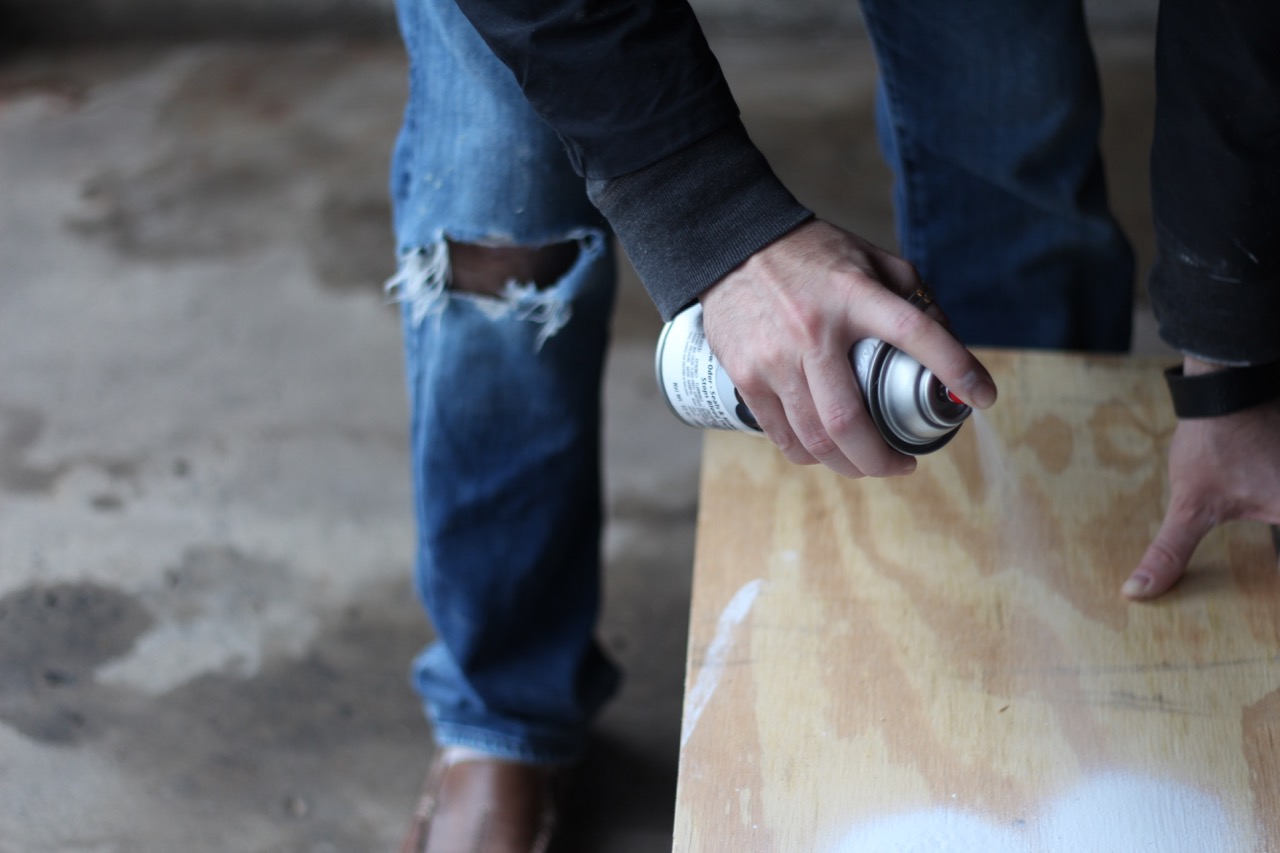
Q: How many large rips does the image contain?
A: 1